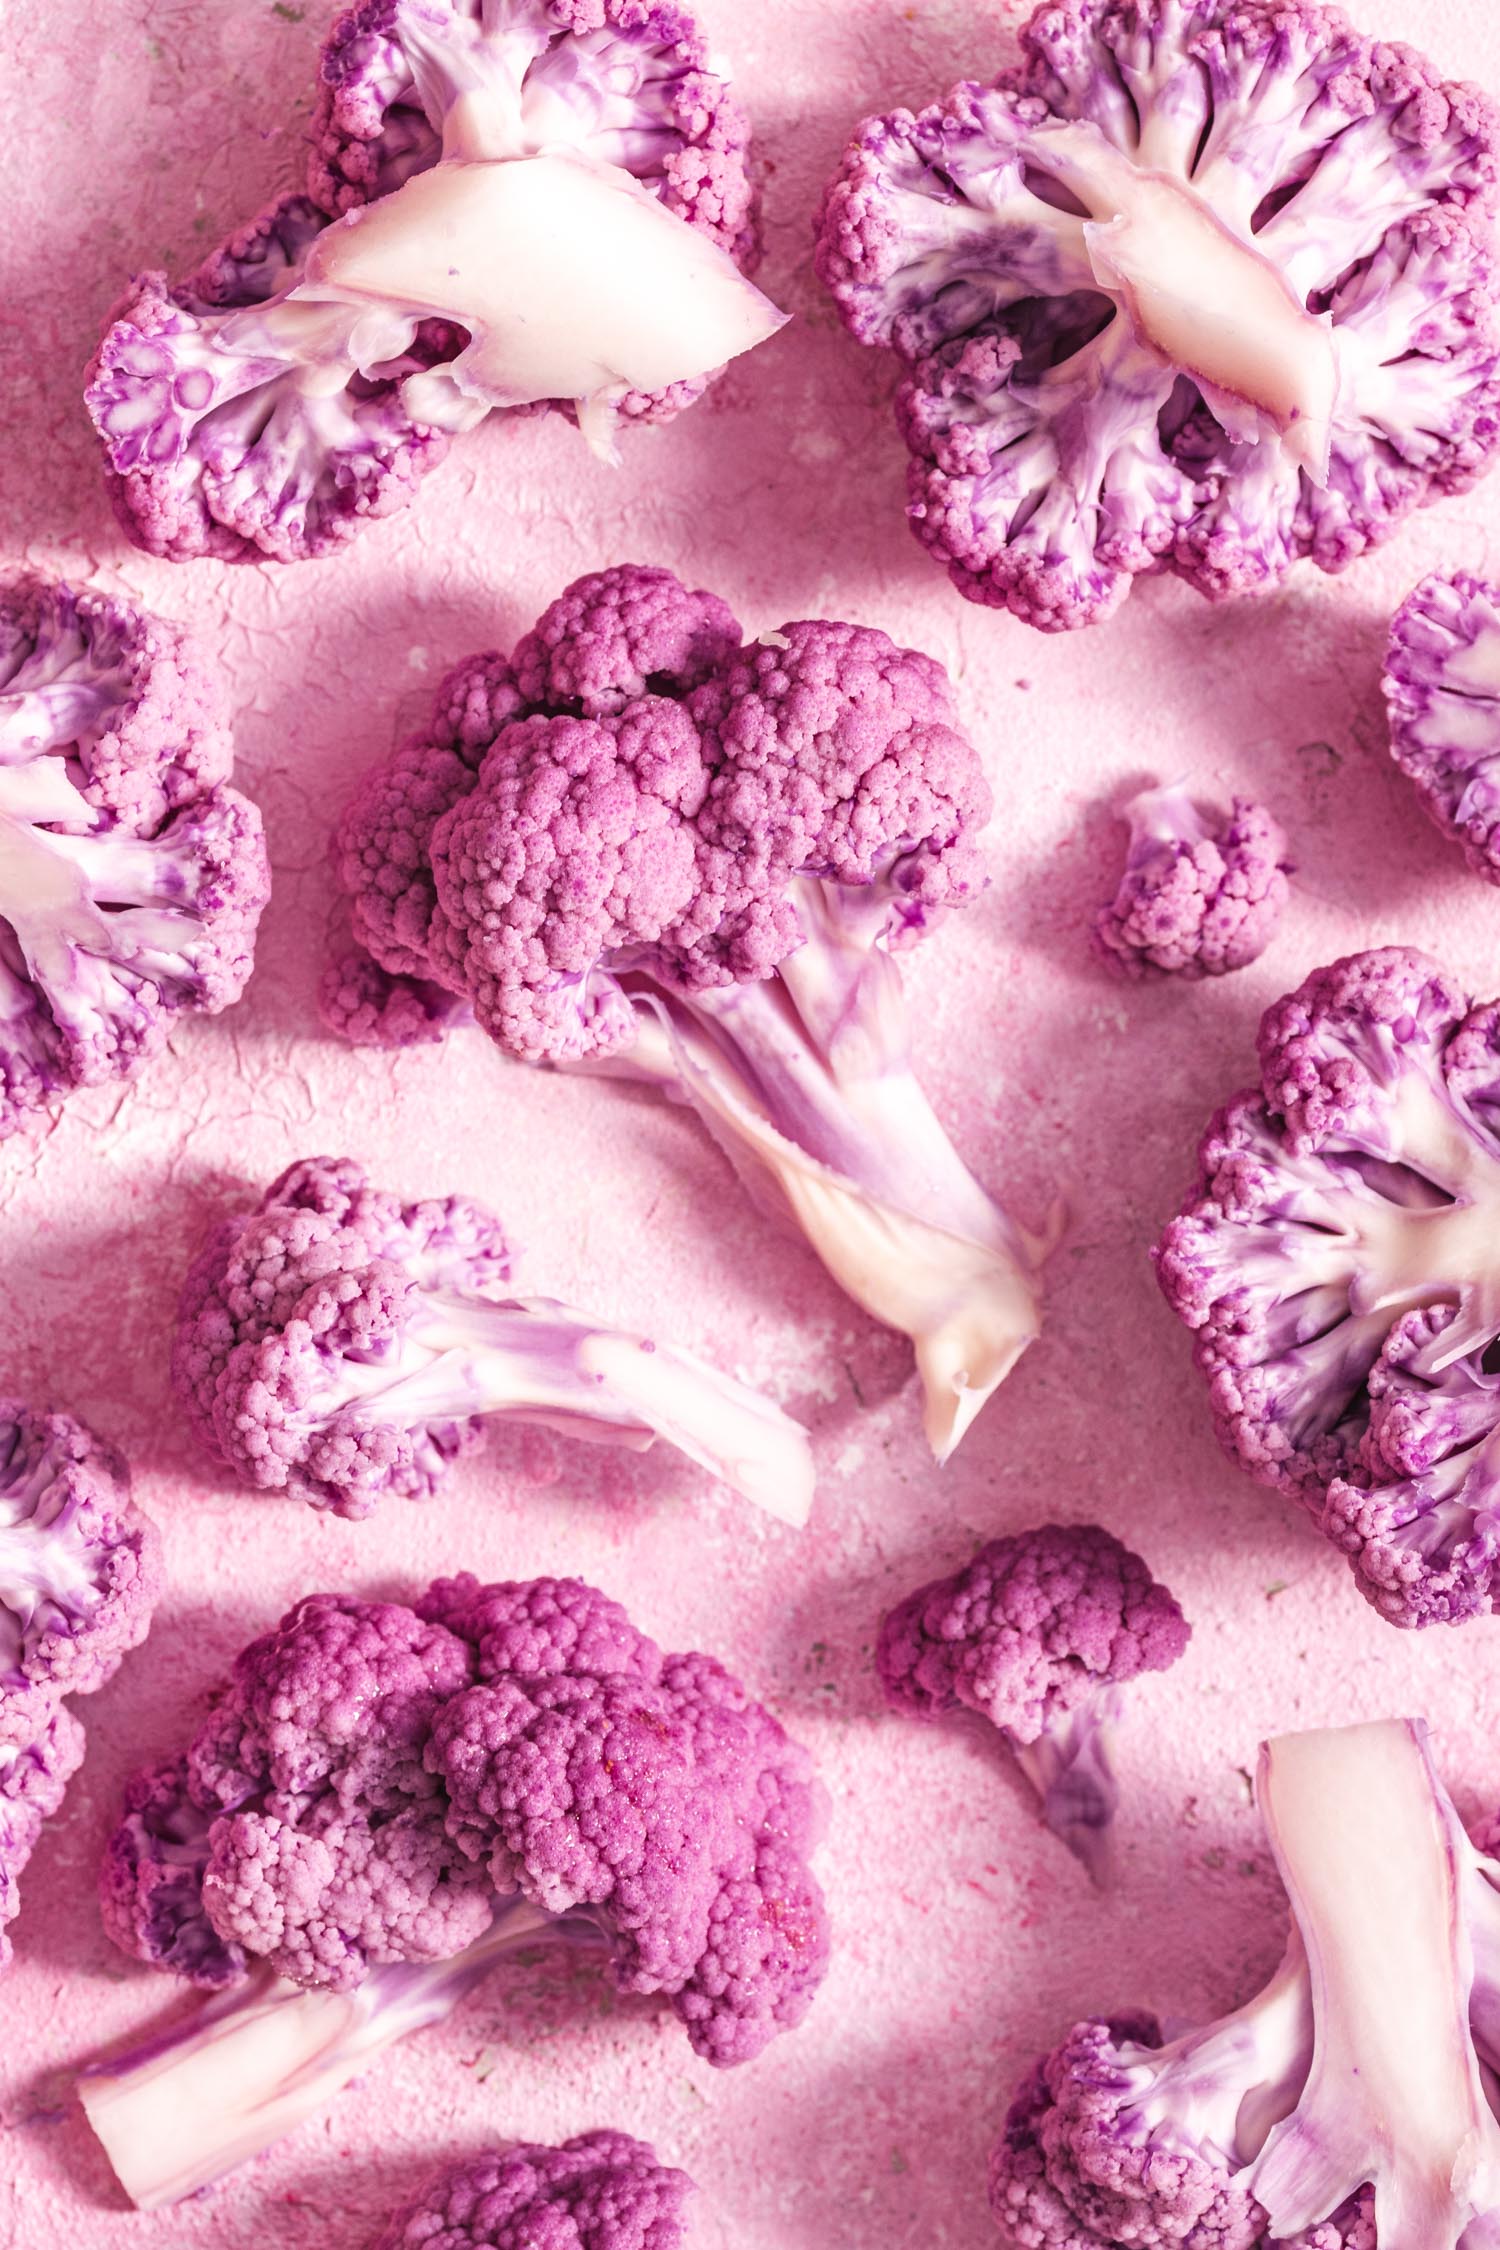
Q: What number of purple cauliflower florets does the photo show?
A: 13